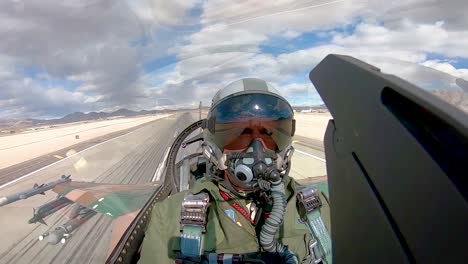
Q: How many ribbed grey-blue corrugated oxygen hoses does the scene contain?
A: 1